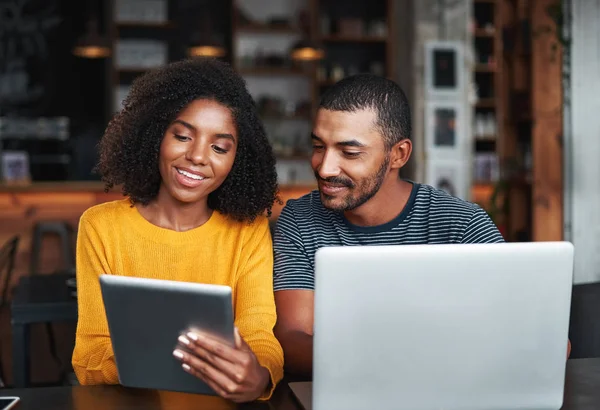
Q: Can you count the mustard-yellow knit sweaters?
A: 1